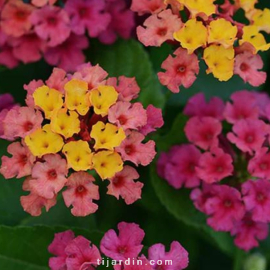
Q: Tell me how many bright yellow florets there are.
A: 15